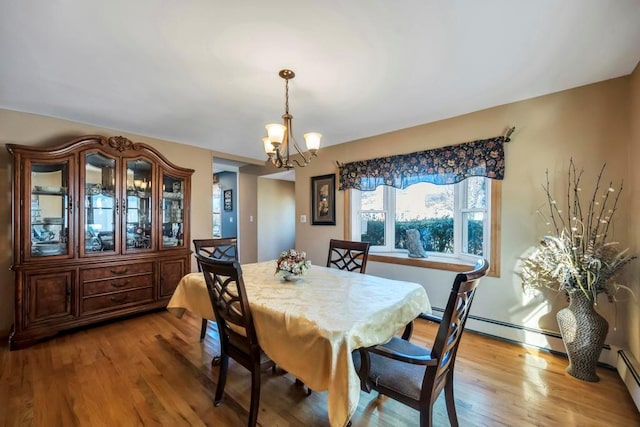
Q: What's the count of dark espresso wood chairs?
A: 4